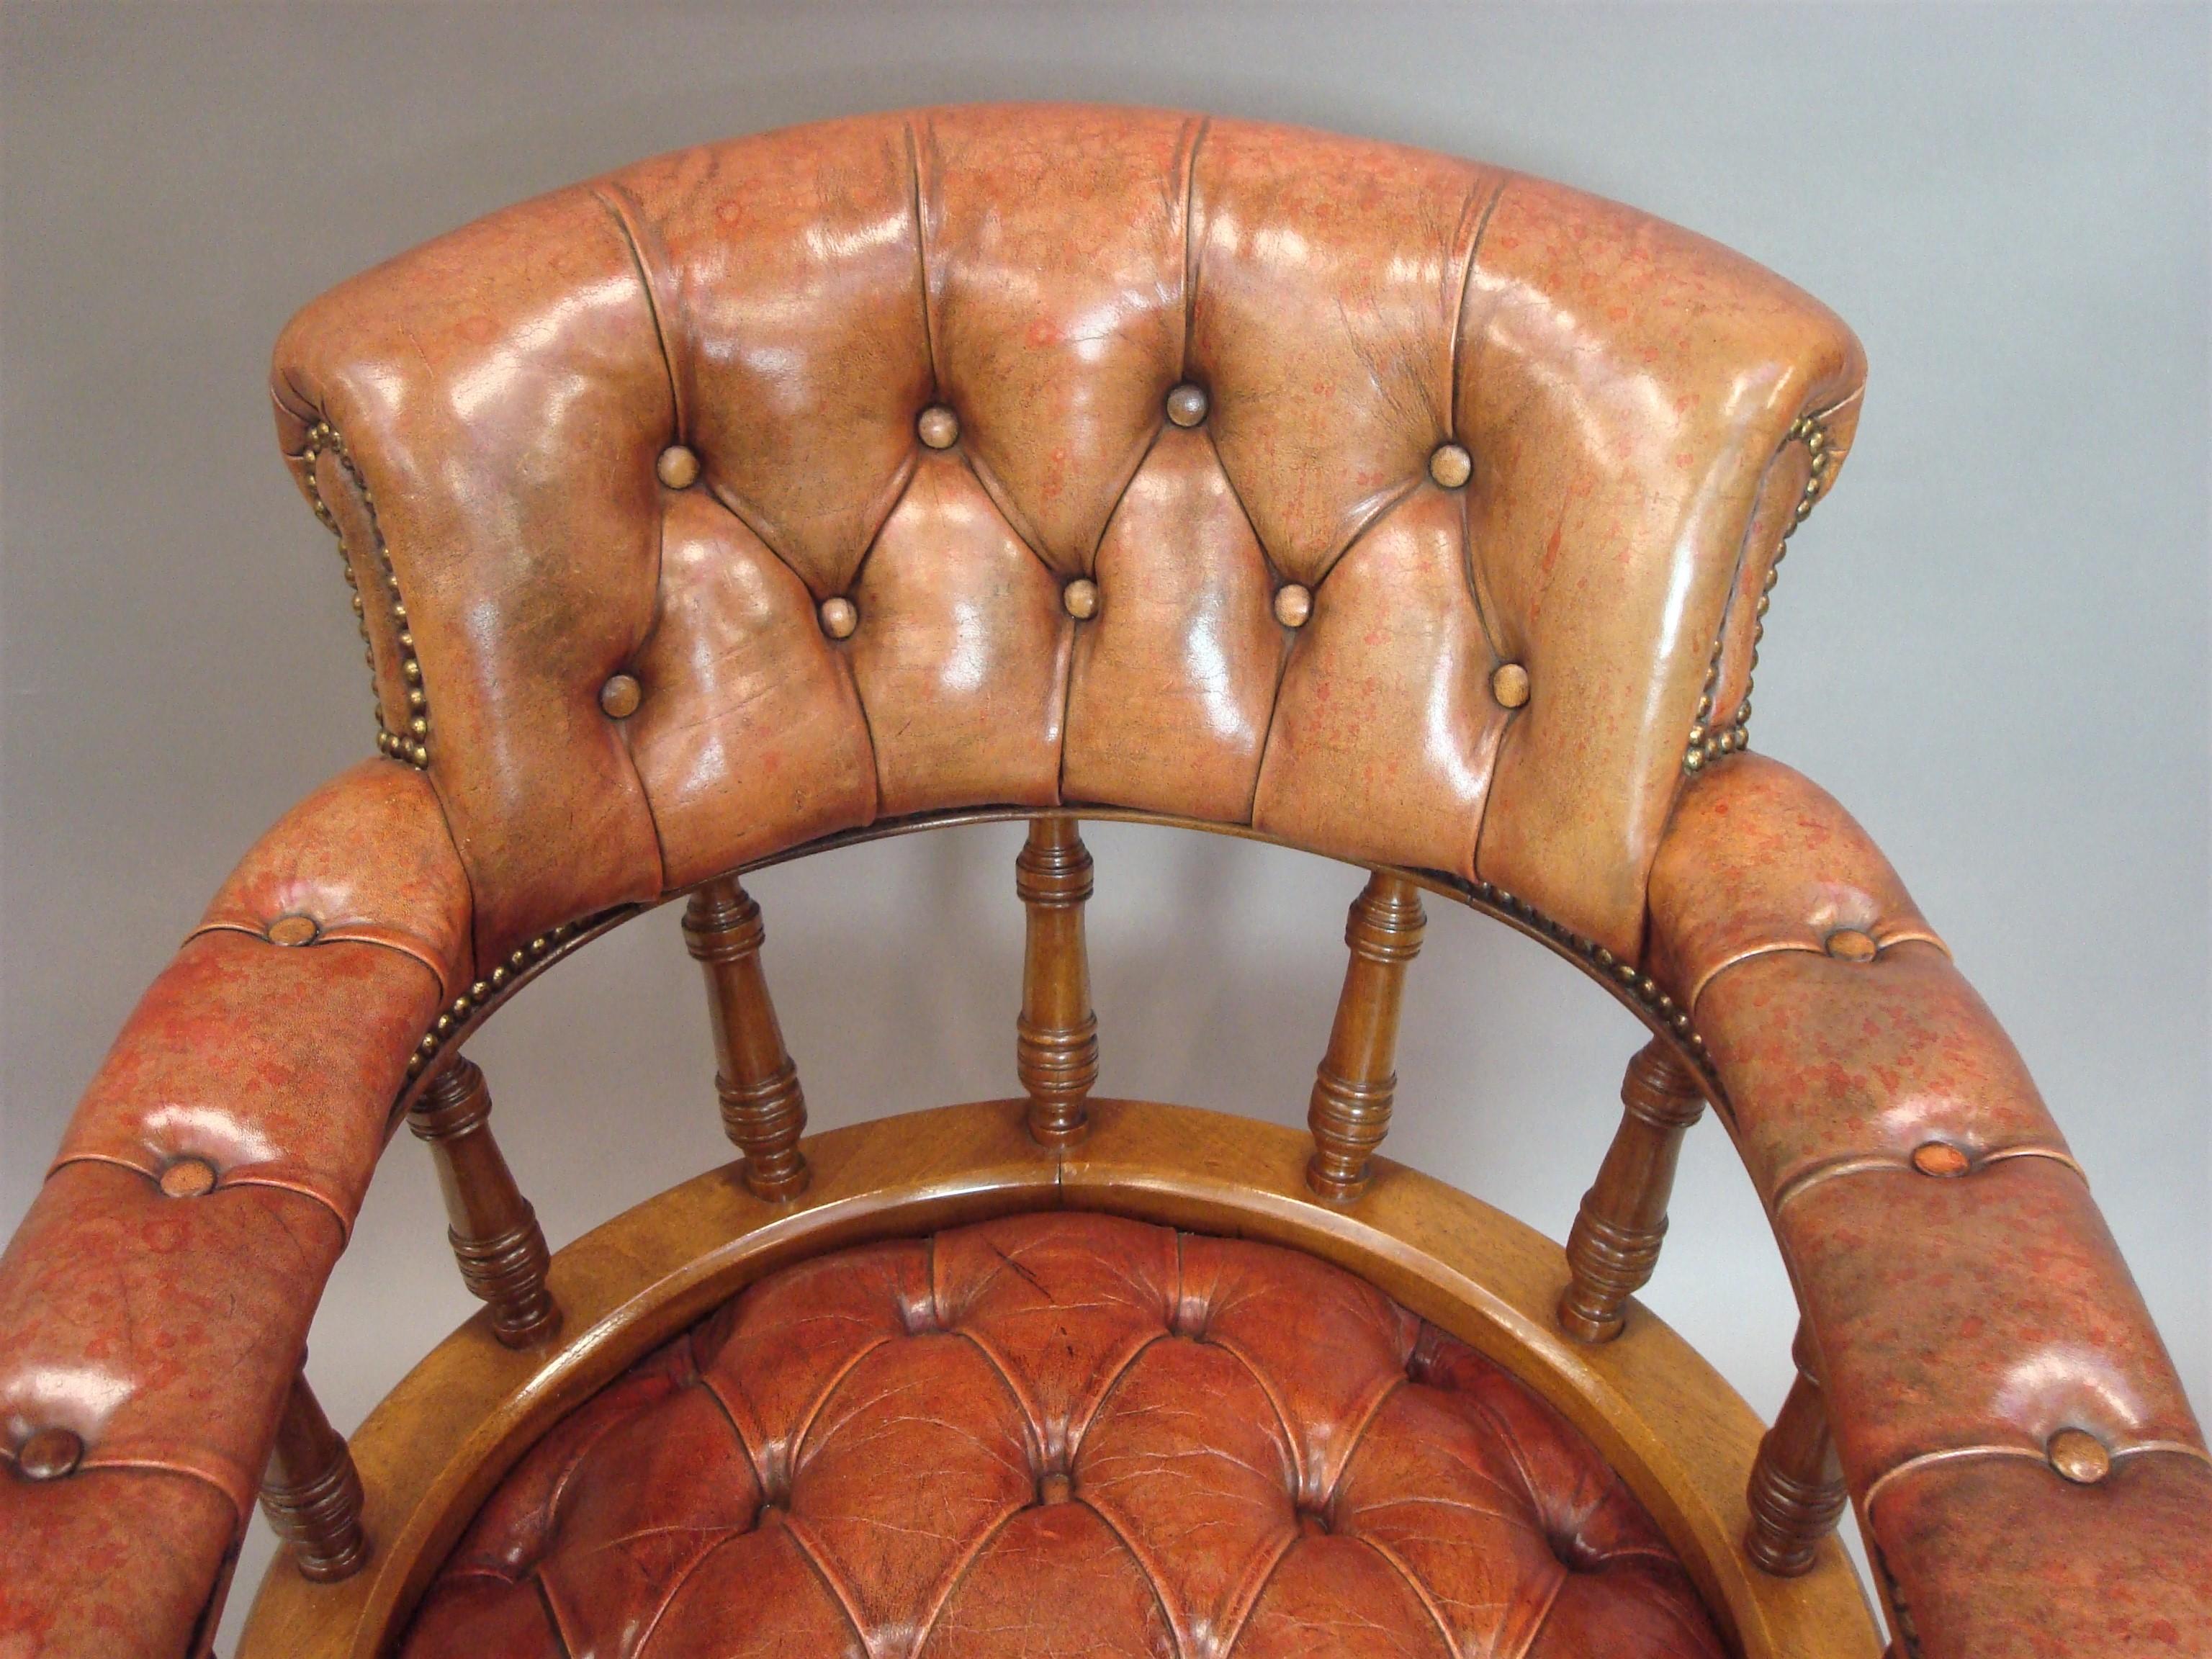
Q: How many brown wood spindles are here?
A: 7